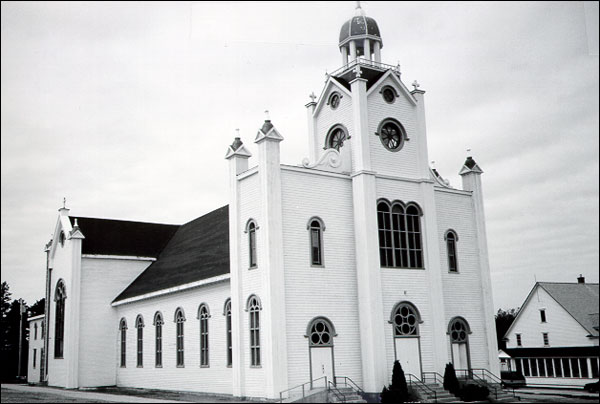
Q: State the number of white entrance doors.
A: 3